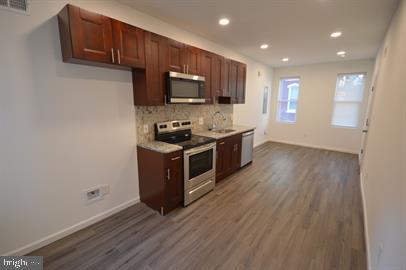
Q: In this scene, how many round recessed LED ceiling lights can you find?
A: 5